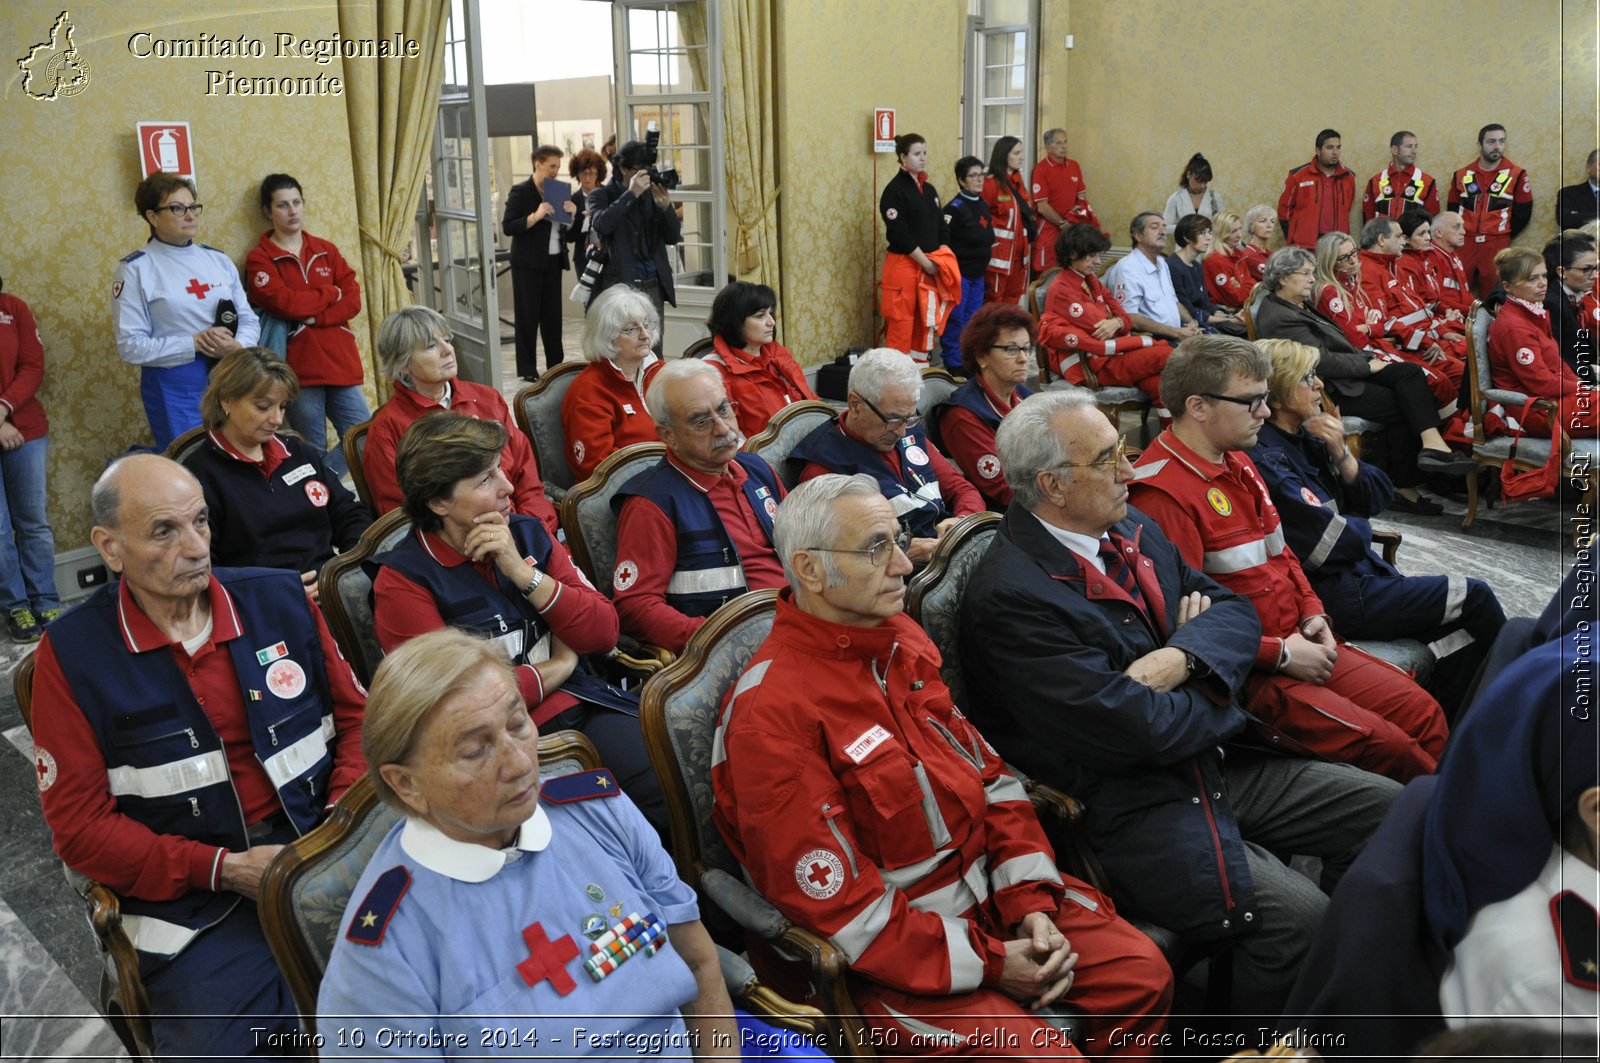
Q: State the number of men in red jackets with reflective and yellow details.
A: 2